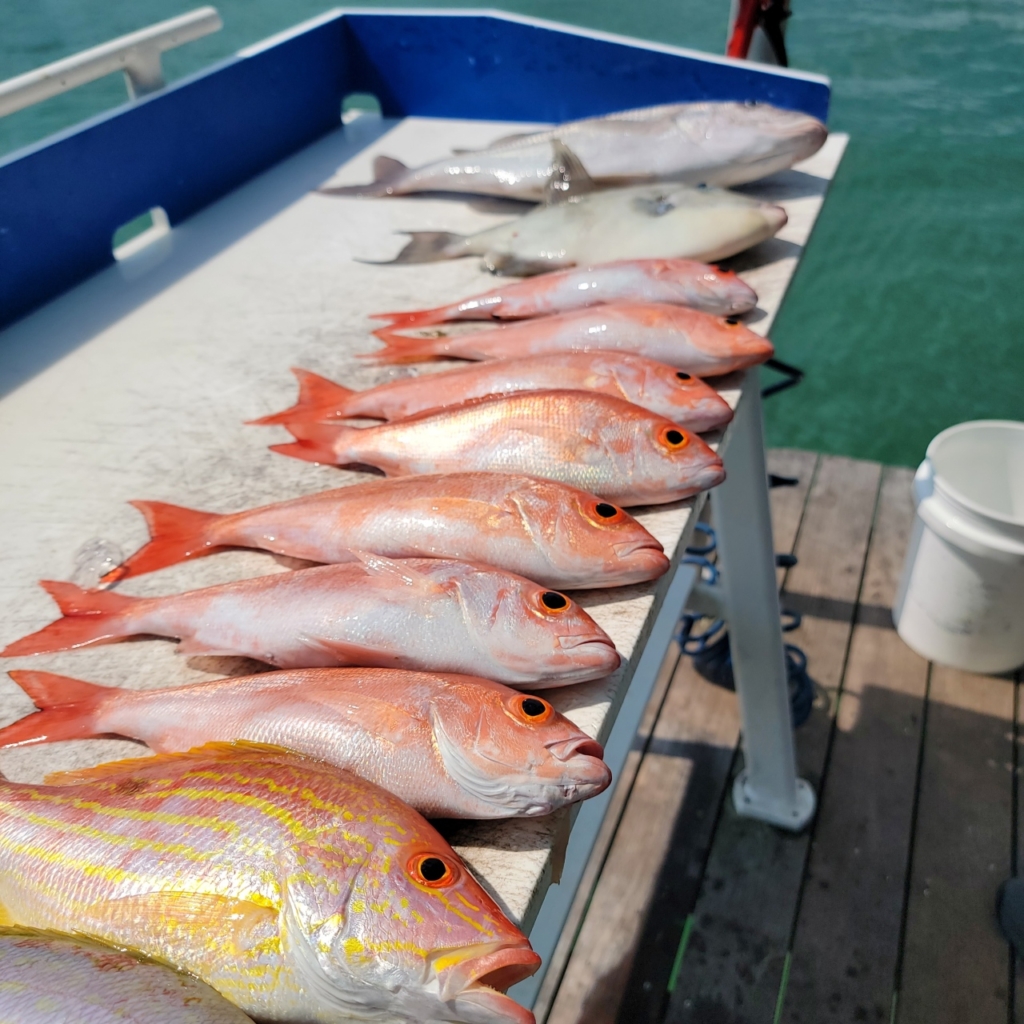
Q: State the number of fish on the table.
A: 11